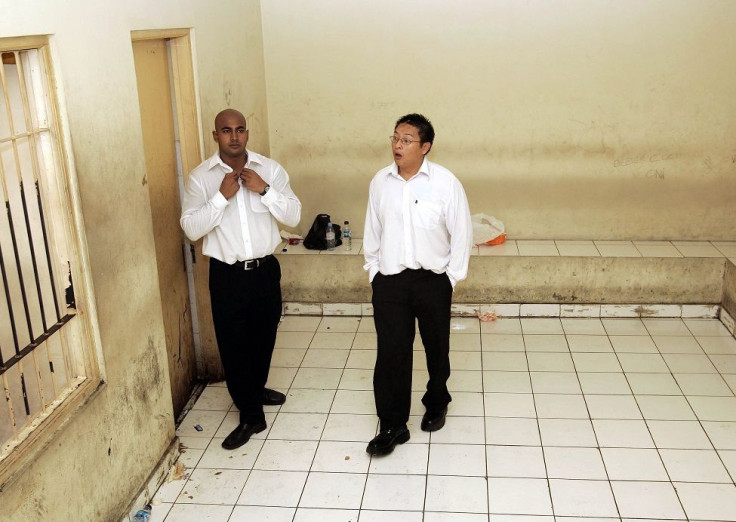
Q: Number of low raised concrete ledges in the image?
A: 1